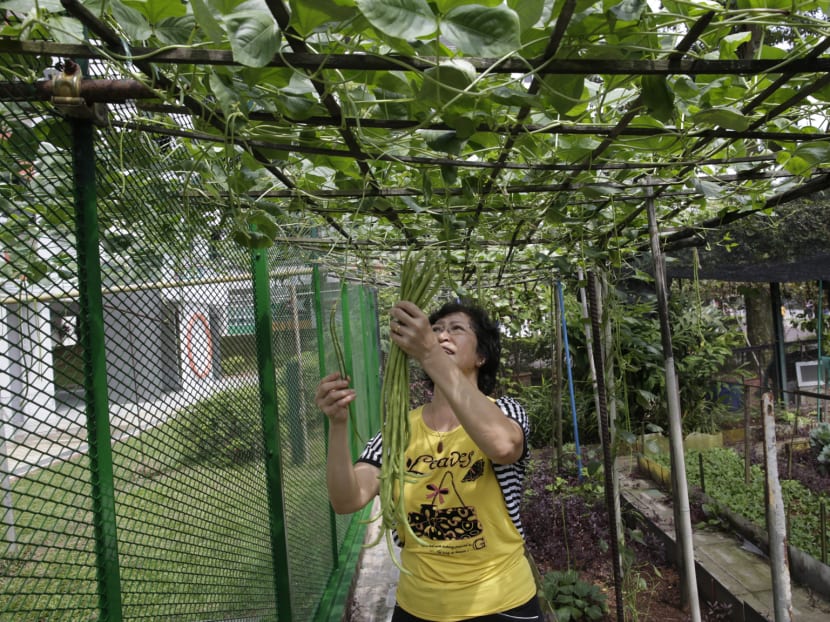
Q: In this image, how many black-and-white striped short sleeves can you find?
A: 2